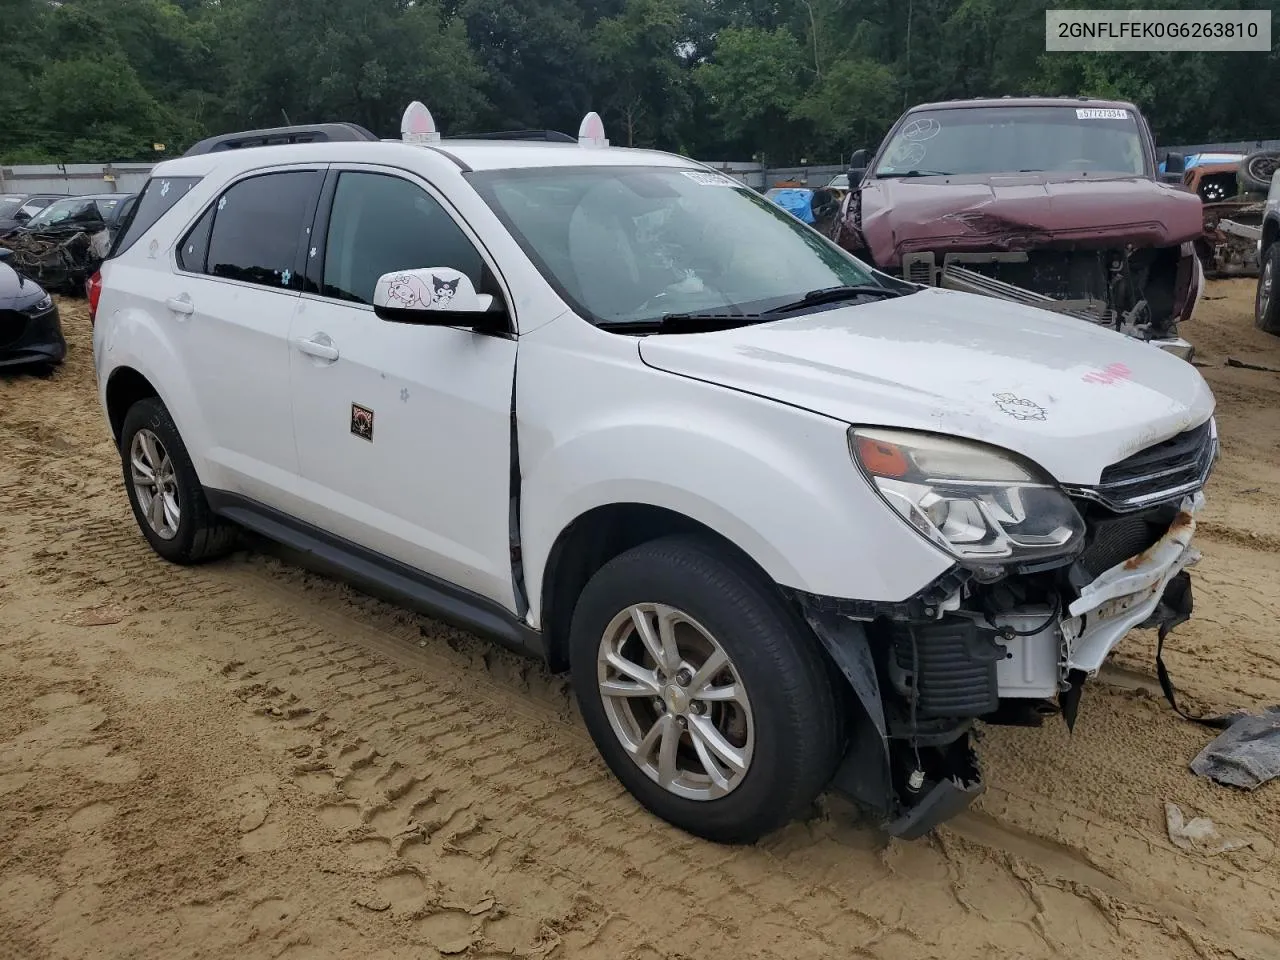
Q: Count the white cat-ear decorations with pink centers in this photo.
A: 2